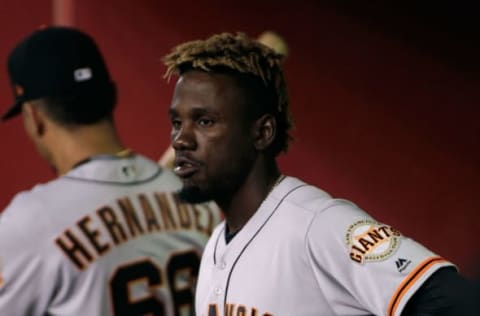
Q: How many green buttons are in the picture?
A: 0